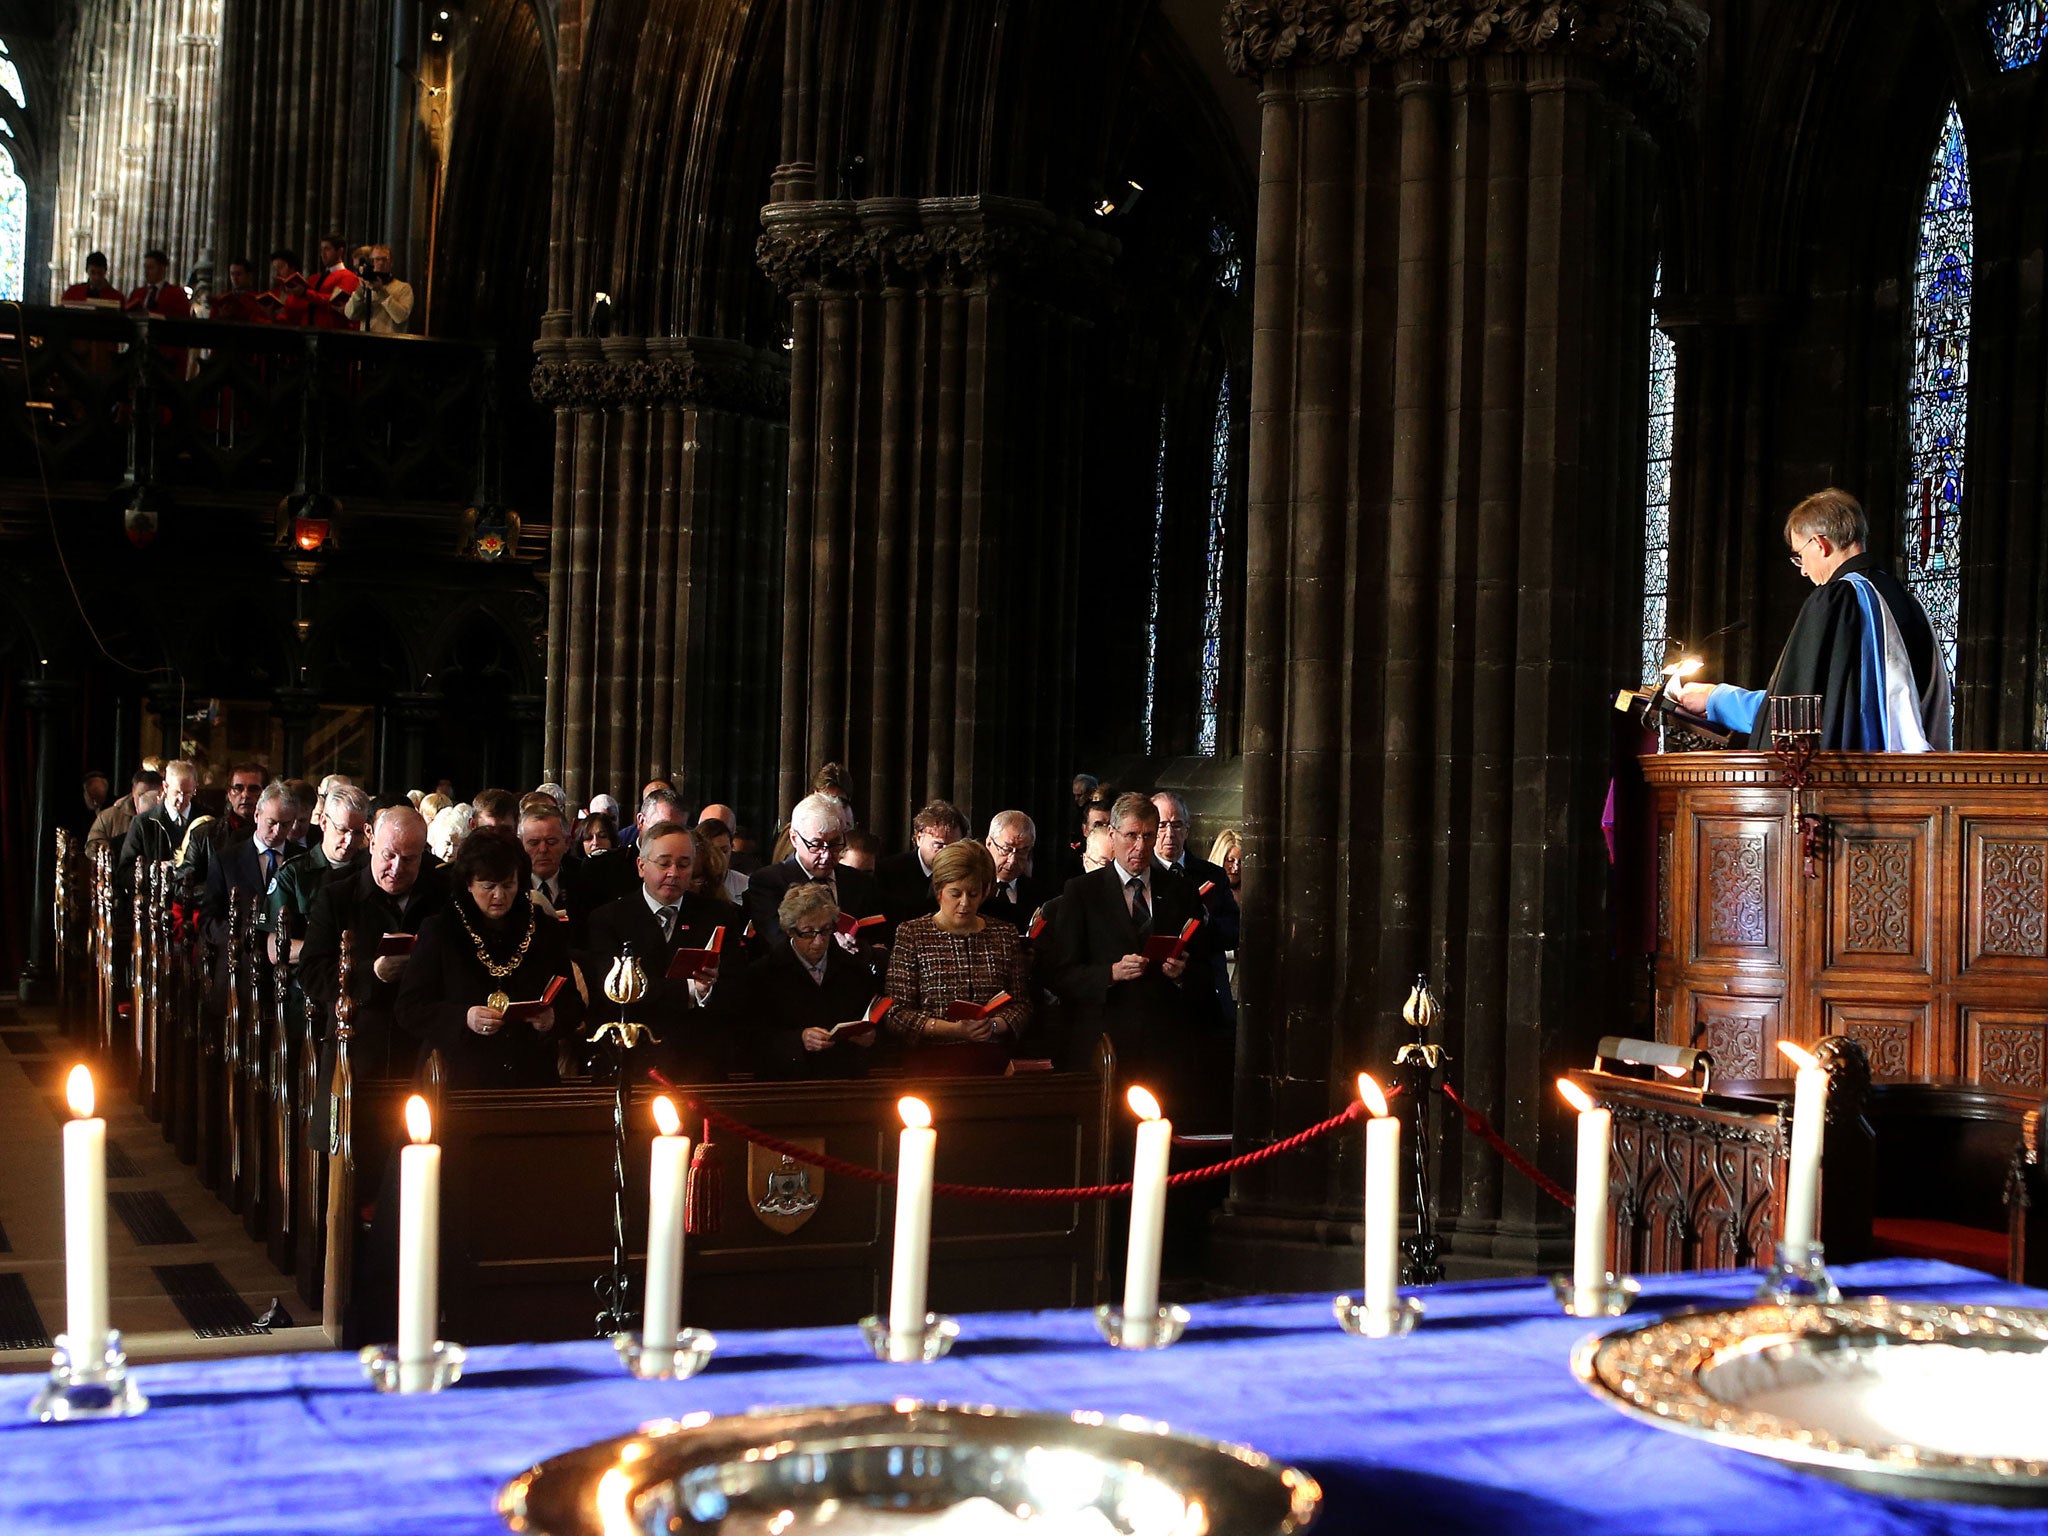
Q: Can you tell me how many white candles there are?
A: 8